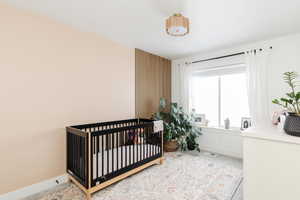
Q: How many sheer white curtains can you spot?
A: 2